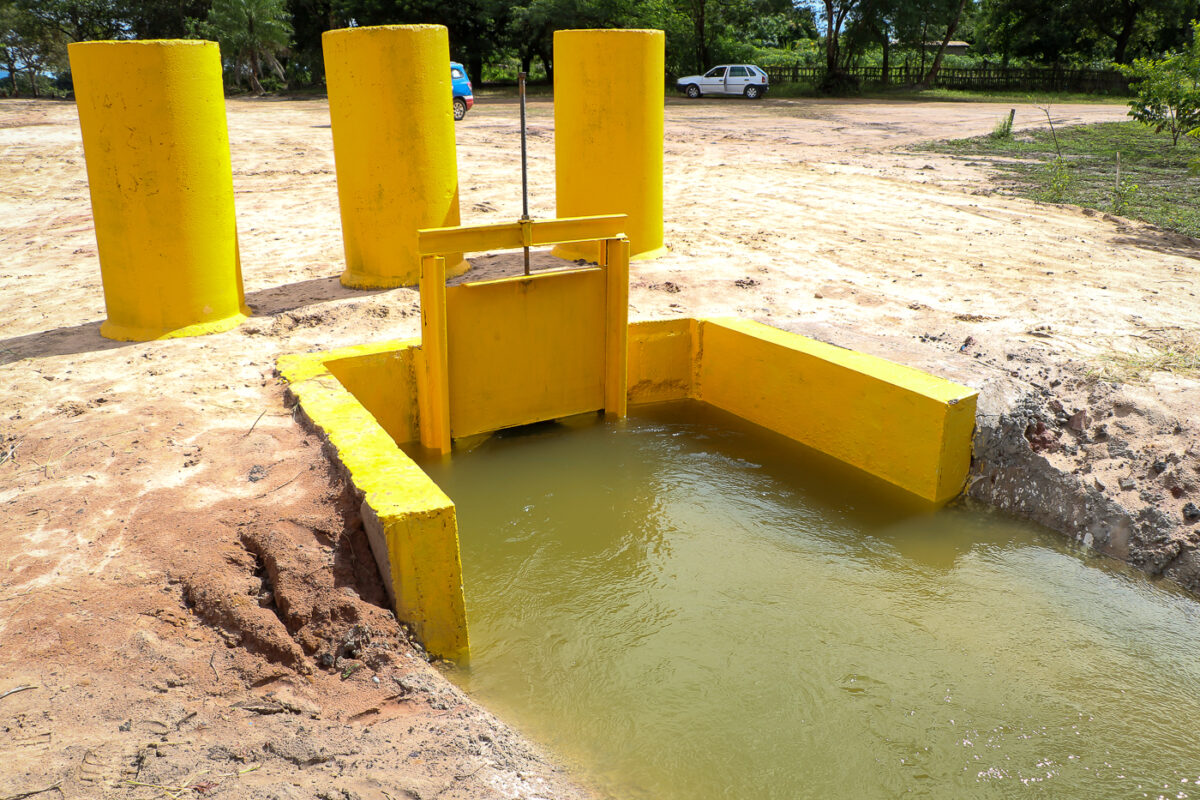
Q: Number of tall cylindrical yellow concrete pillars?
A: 3